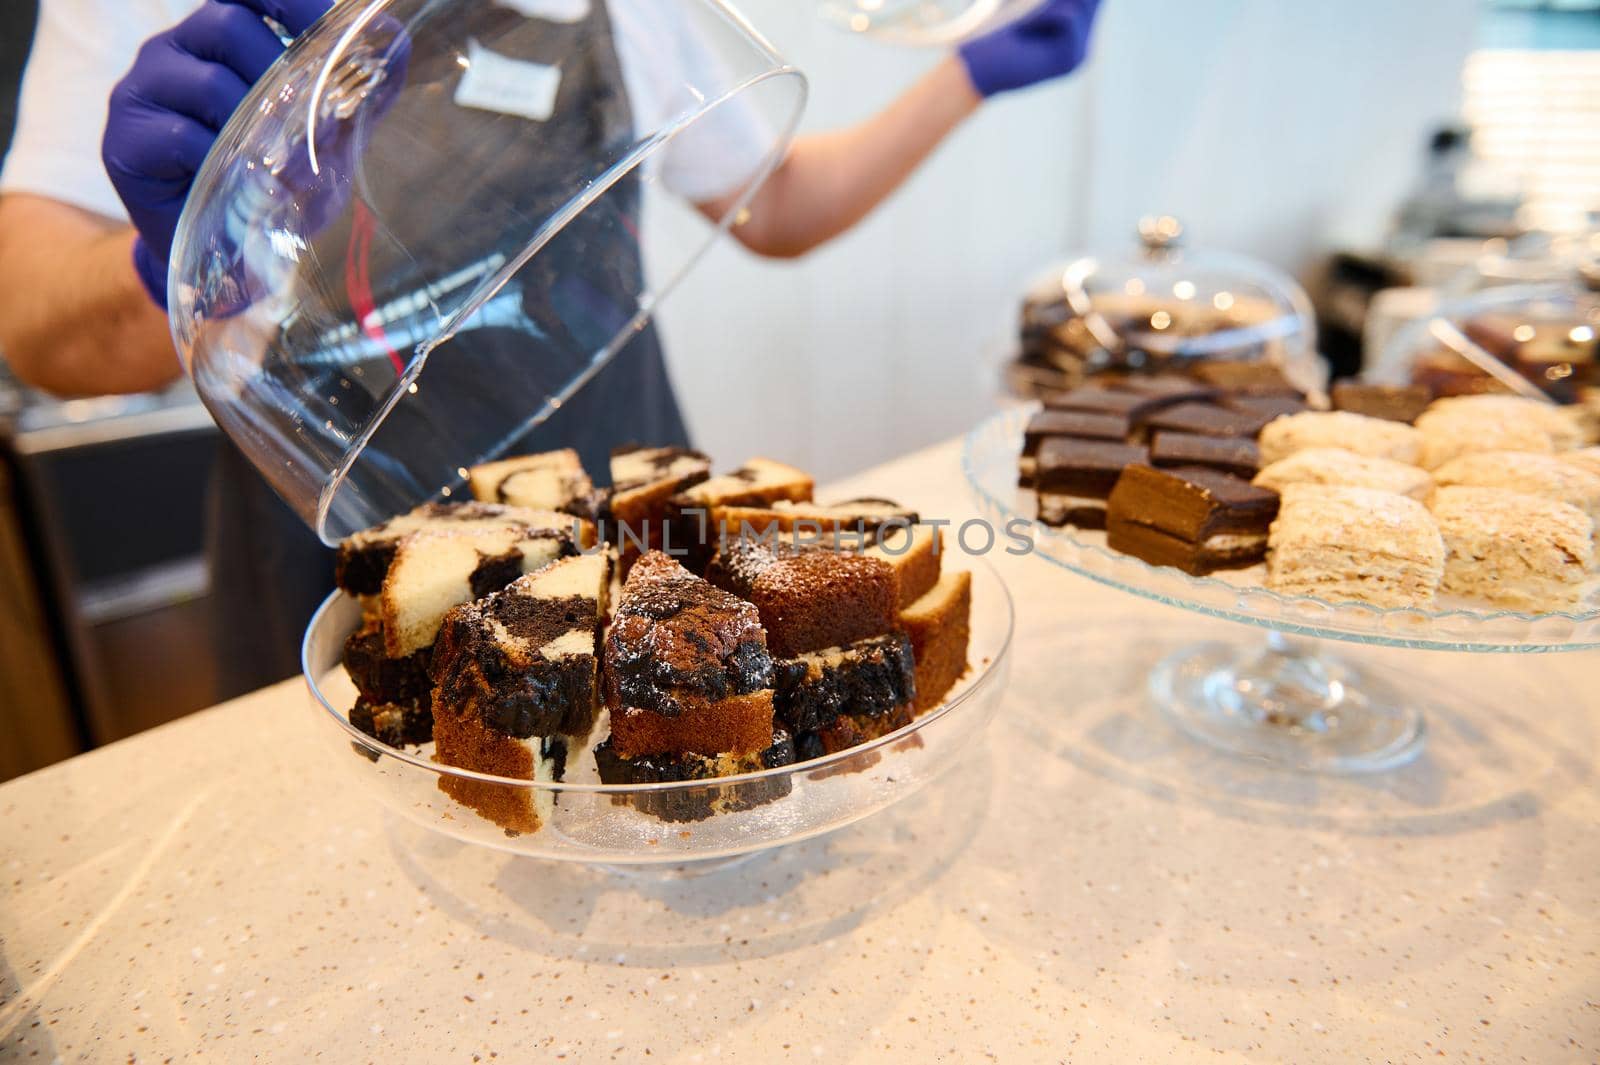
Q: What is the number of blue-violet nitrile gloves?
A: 2